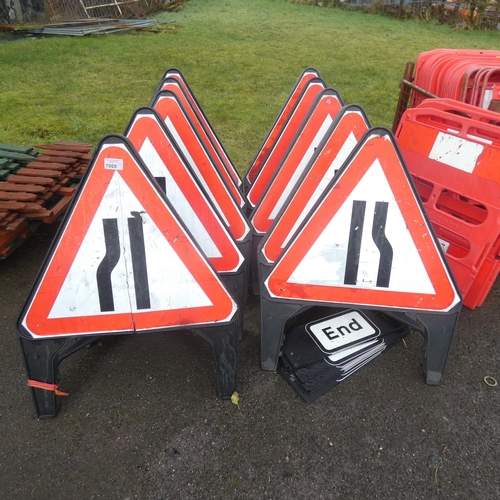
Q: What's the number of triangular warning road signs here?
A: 10